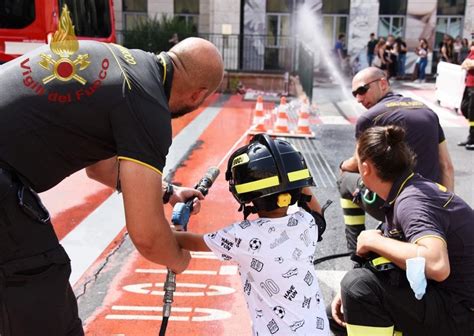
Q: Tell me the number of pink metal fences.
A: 0